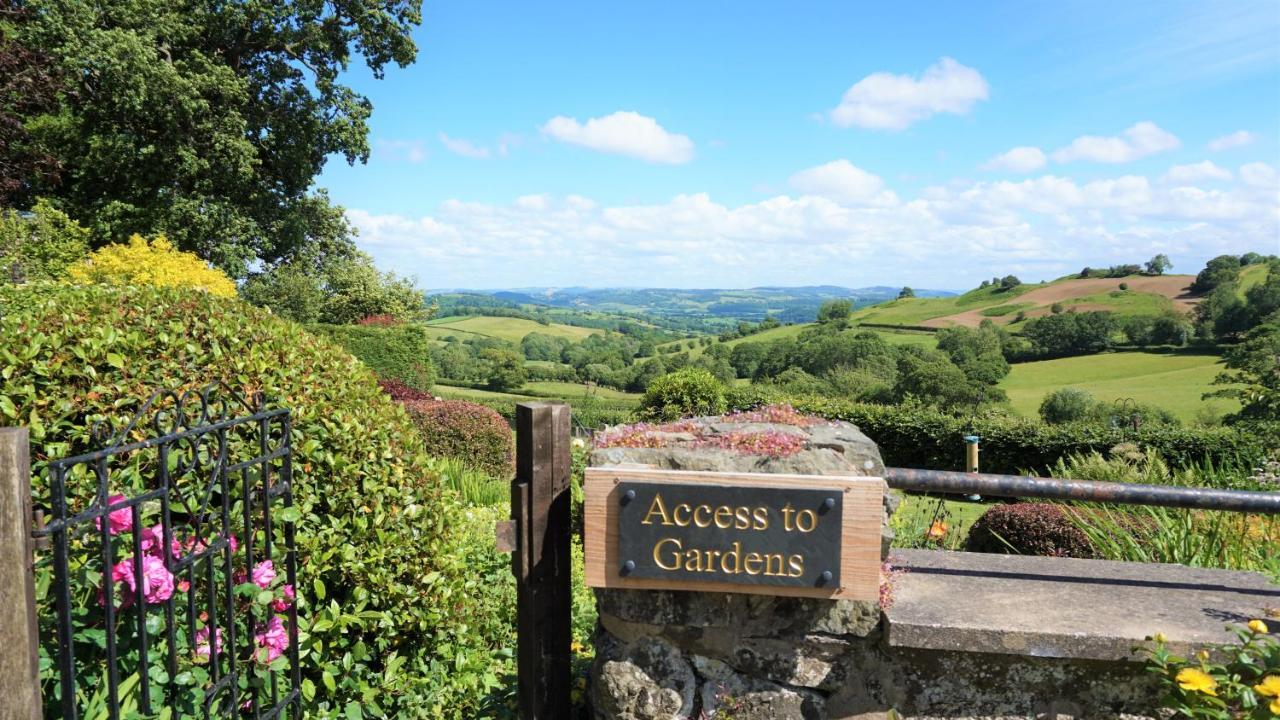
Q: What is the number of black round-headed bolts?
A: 4